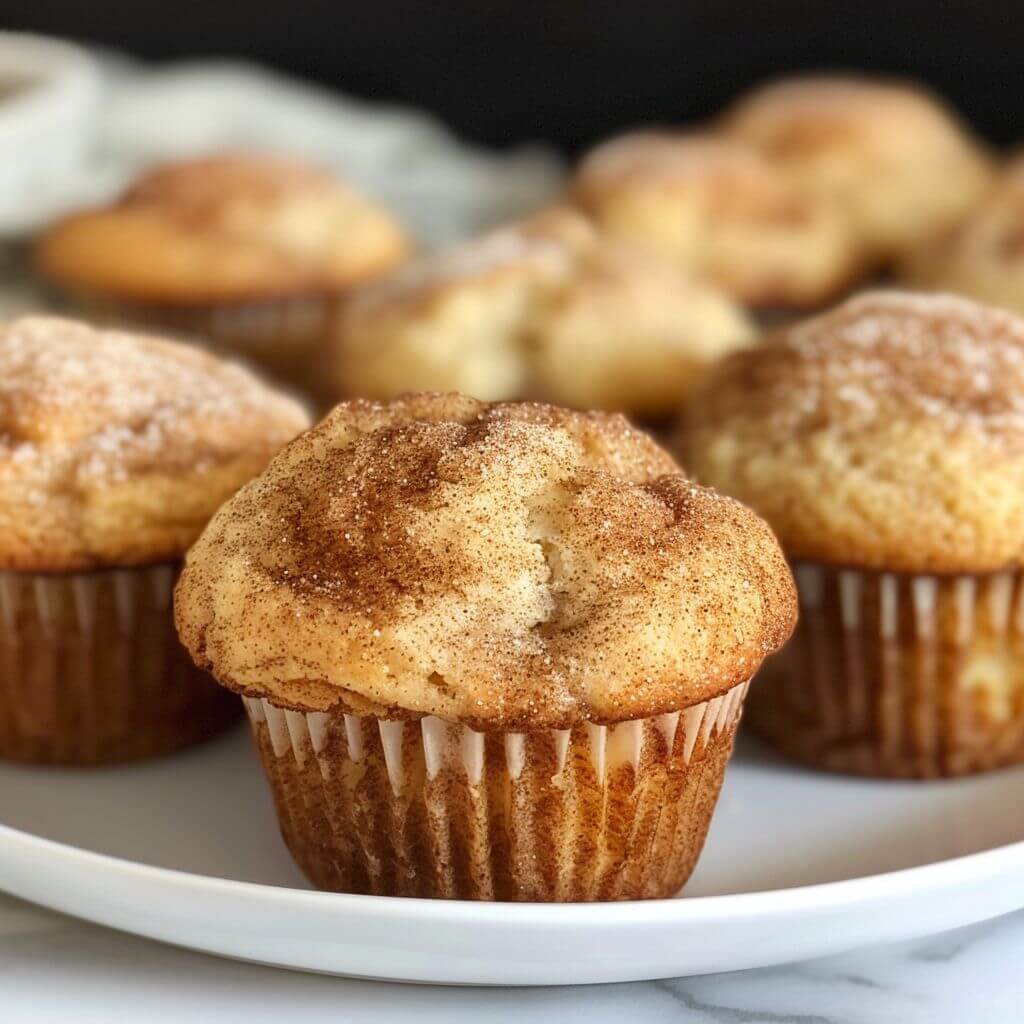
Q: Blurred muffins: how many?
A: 5